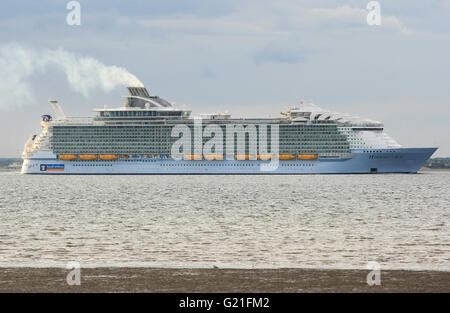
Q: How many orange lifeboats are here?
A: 9